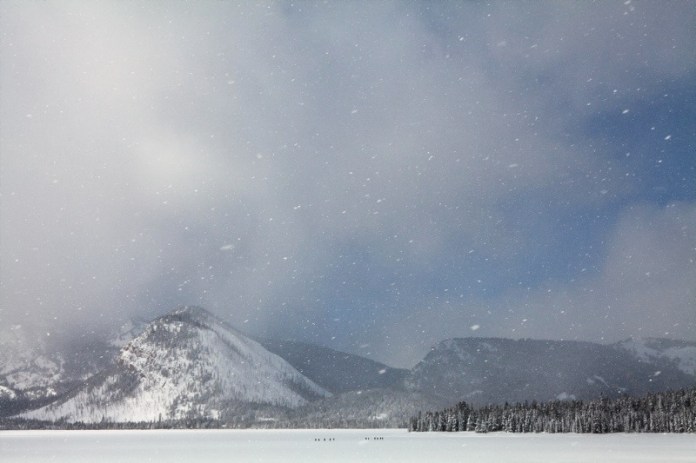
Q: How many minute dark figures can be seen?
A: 11